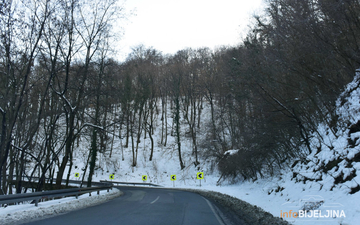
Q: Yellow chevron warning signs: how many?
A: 5